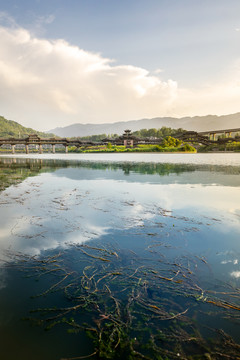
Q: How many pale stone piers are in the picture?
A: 5